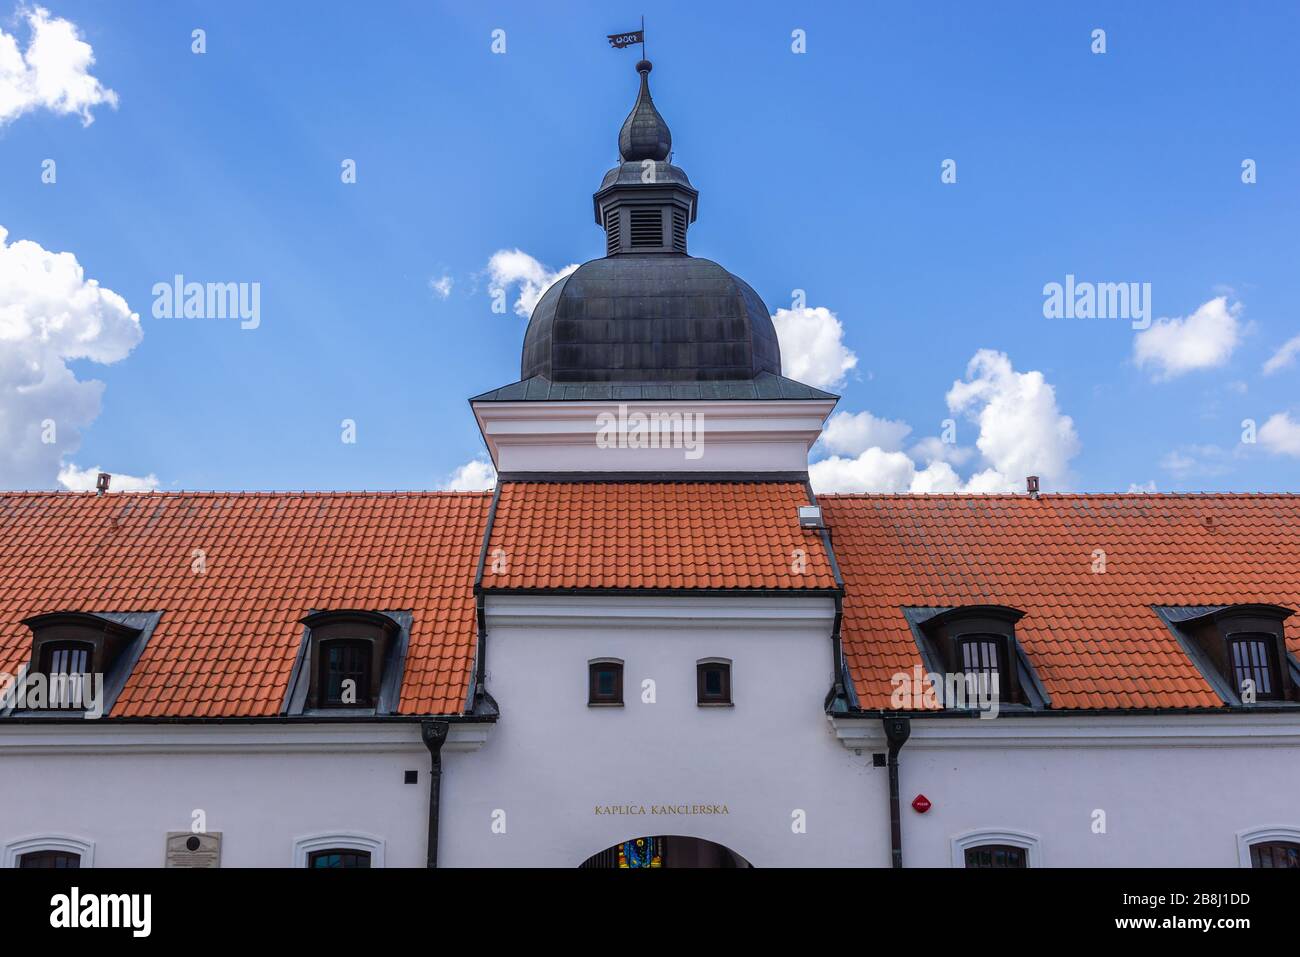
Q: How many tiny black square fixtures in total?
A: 2